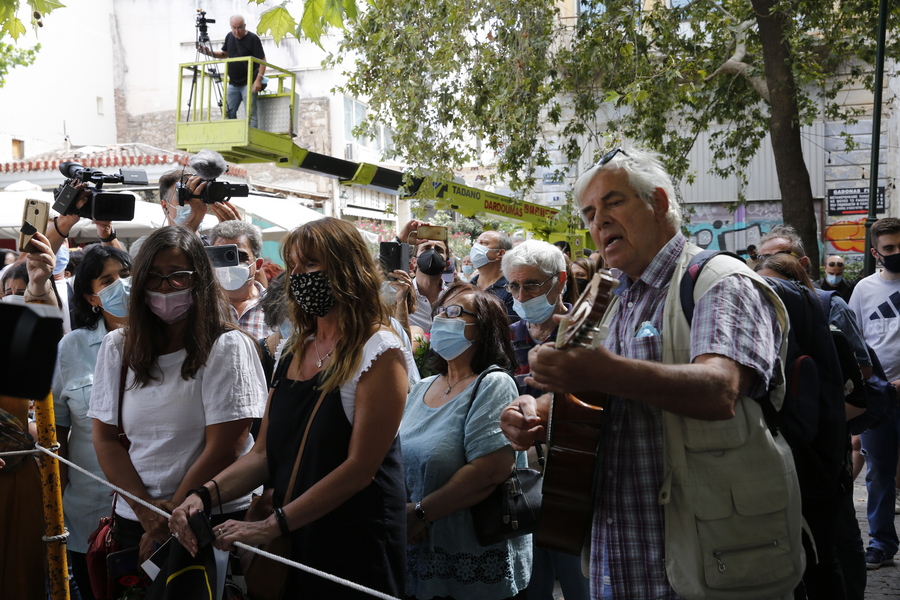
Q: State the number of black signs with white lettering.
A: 1